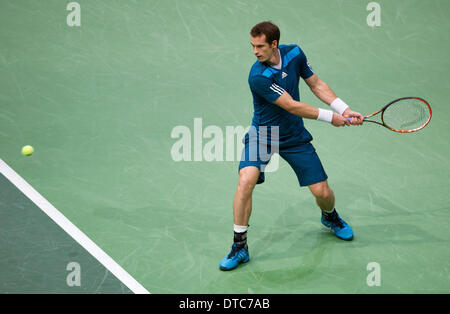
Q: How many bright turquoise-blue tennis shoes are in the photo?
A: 2